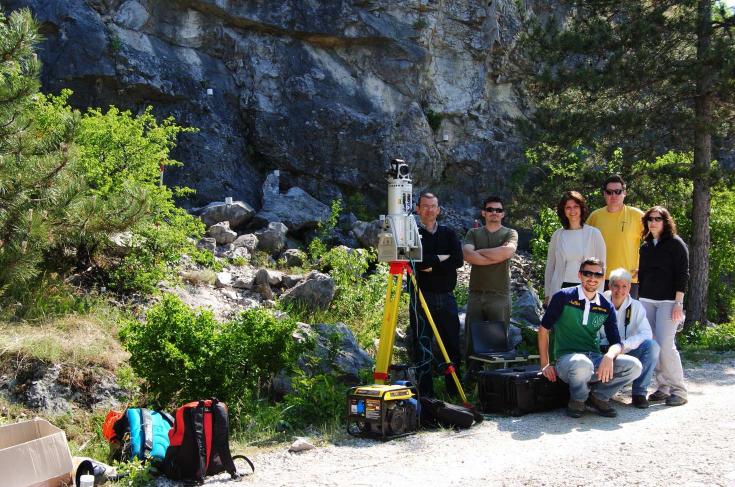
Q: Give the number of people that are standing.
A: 5